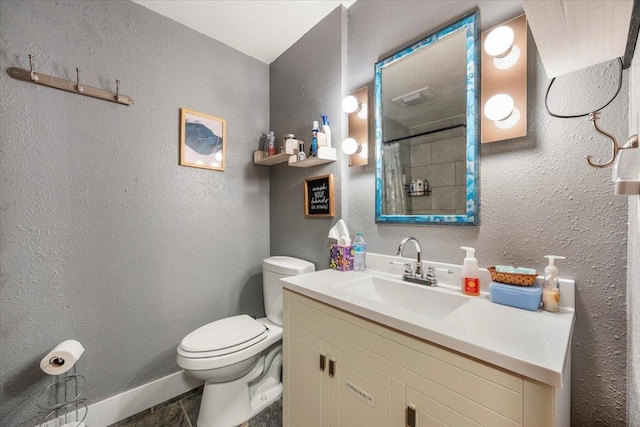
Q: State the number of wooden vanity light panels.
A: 2